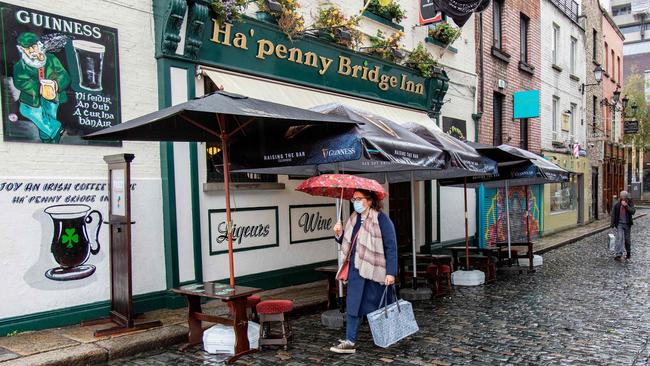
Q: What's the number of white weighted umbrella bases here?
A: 3